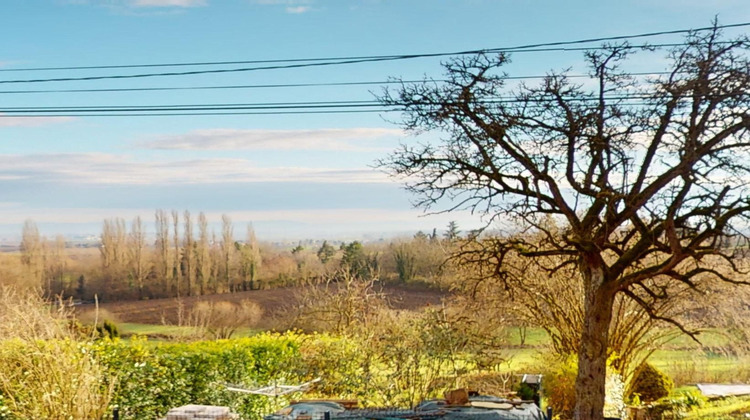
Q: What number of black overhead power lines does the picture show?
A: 6